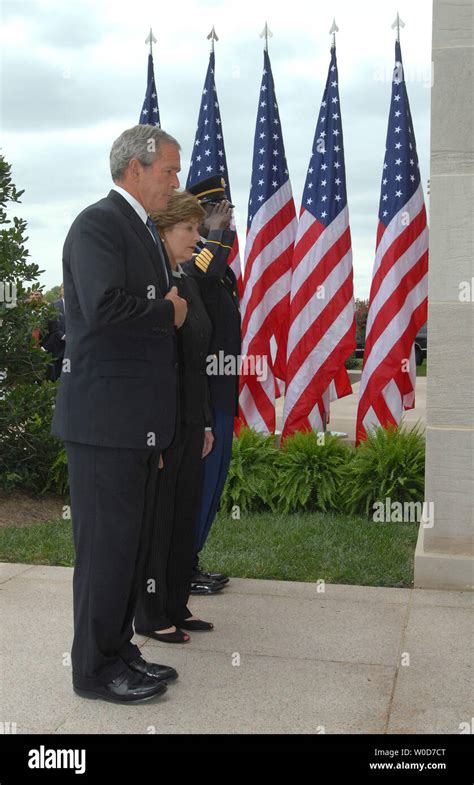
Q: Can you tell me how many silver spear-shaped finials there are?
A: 5